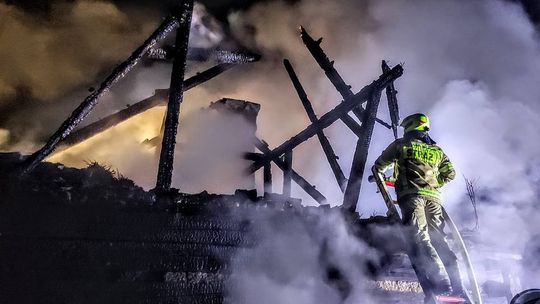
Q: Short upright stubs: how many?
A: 2